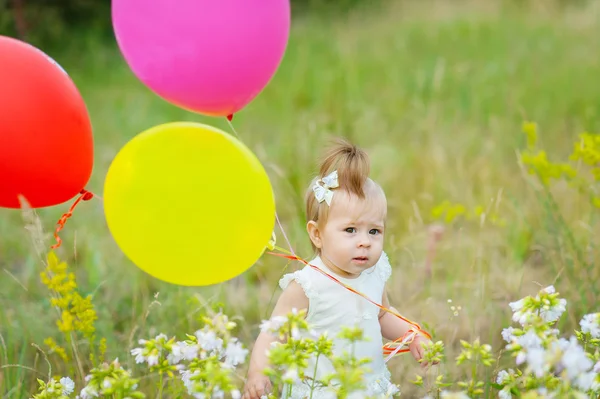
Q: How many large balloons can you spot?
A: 3